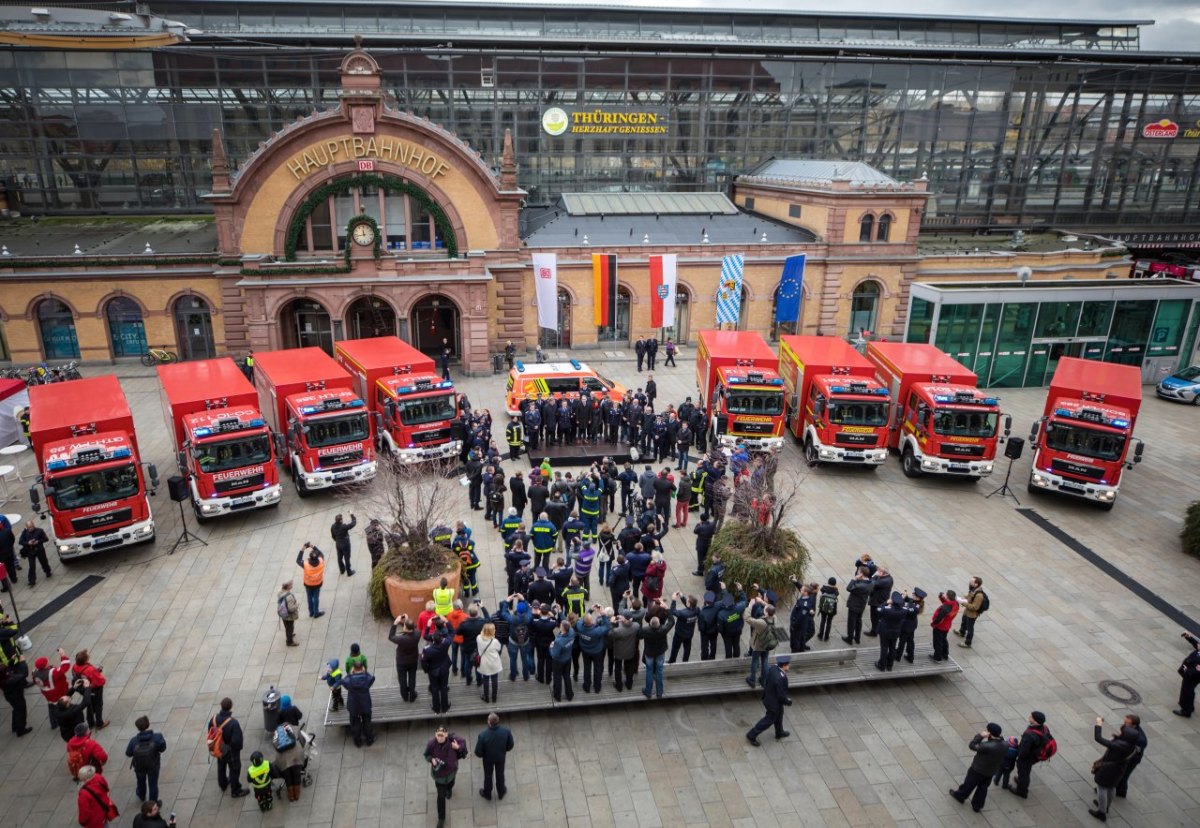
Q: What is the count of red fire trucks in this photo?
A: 8